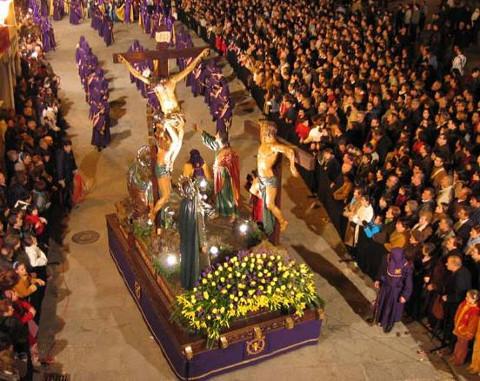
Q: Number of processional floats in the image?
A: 1